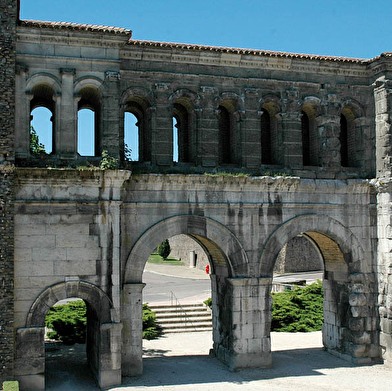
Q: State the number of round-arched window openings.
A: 8